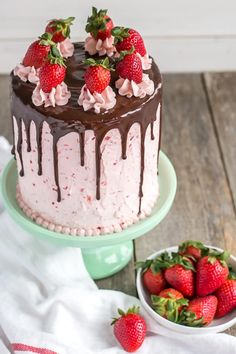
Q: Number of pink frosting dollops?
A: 7